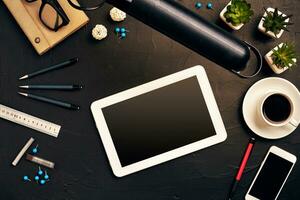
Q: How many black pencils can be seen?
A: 3